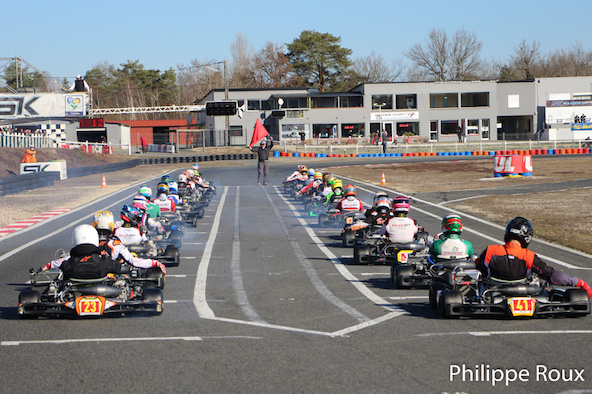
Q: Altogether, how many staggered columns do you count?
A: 2